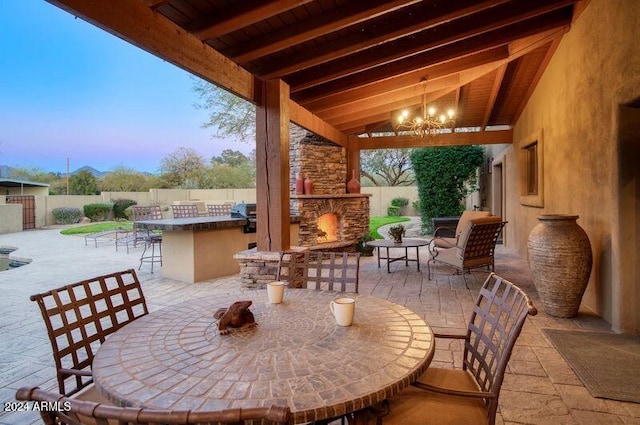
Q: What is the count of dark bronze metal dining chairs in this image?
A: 4